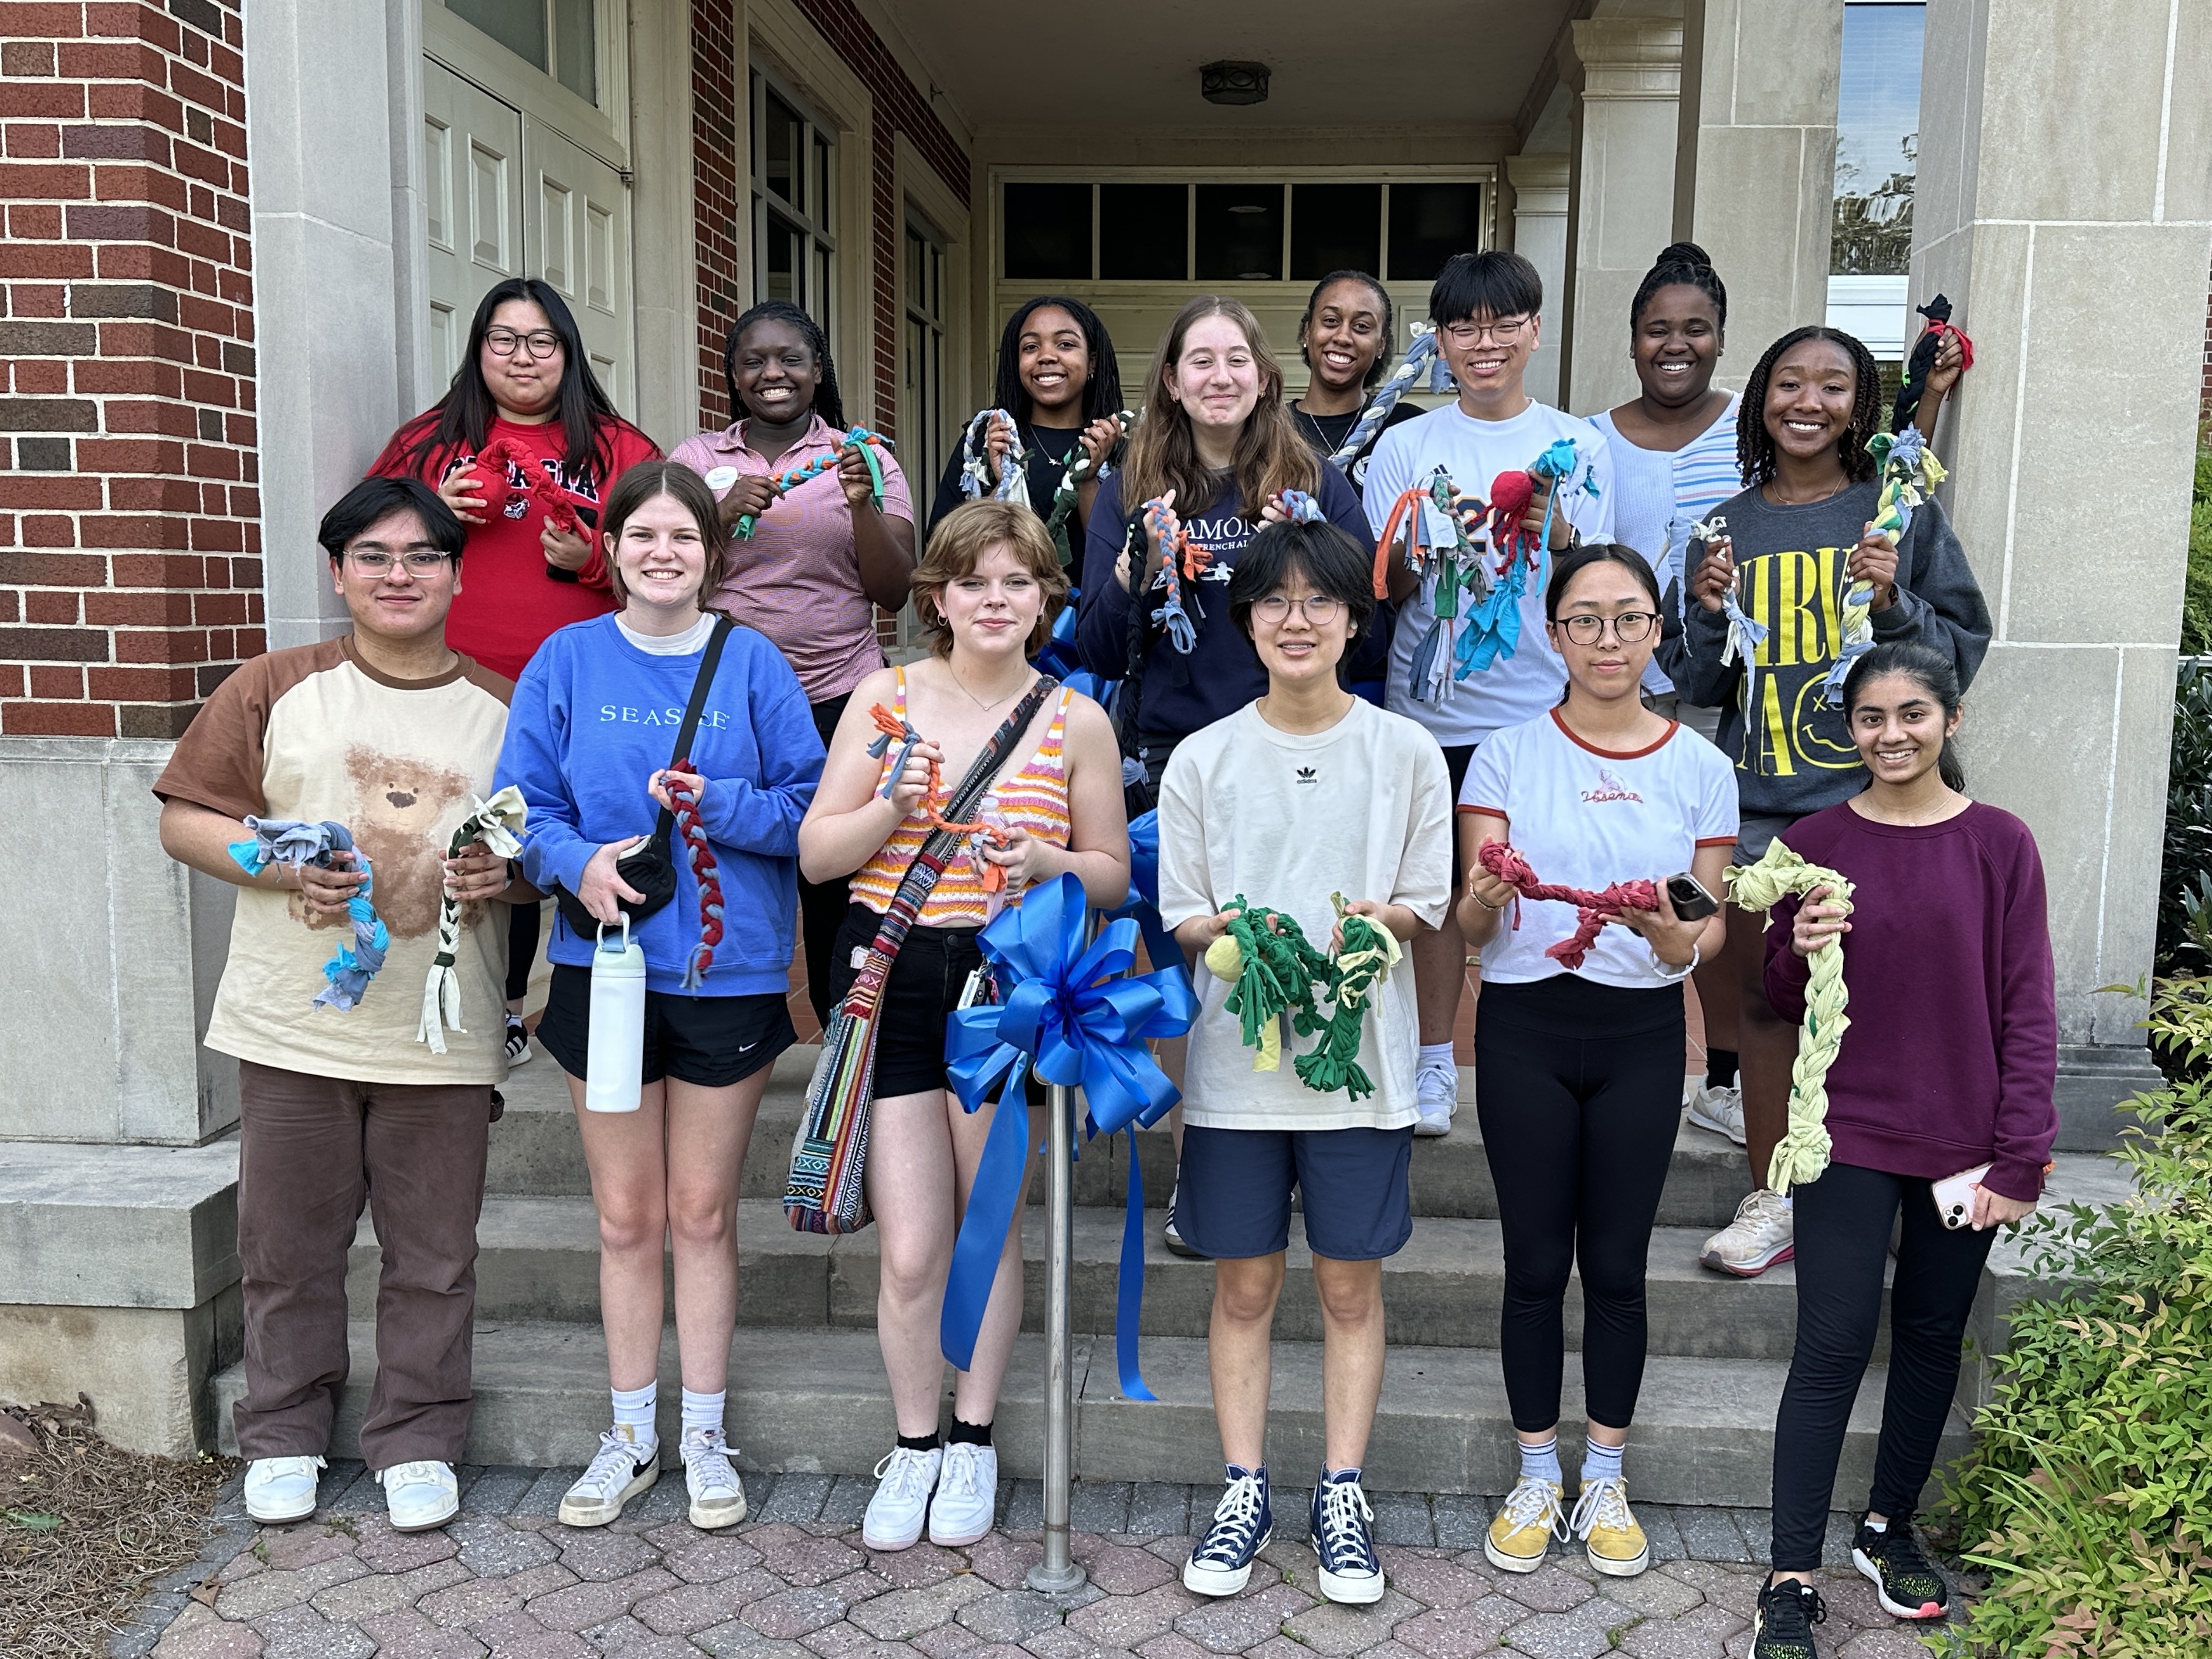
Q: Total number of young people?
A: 14